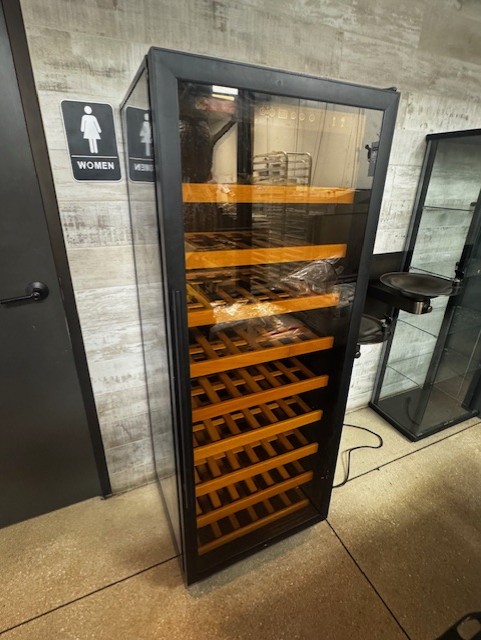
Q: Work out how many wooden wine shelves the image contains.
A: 9